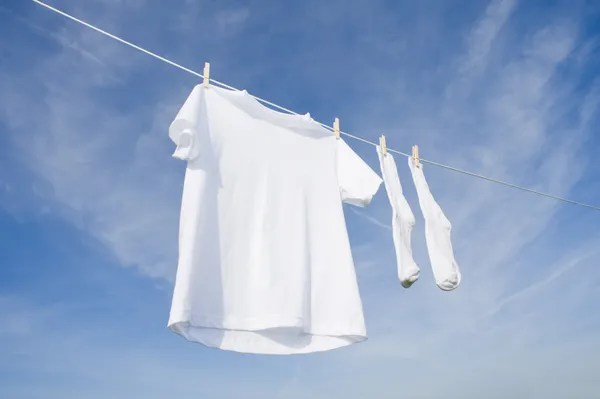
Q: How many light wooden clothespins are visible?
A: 4